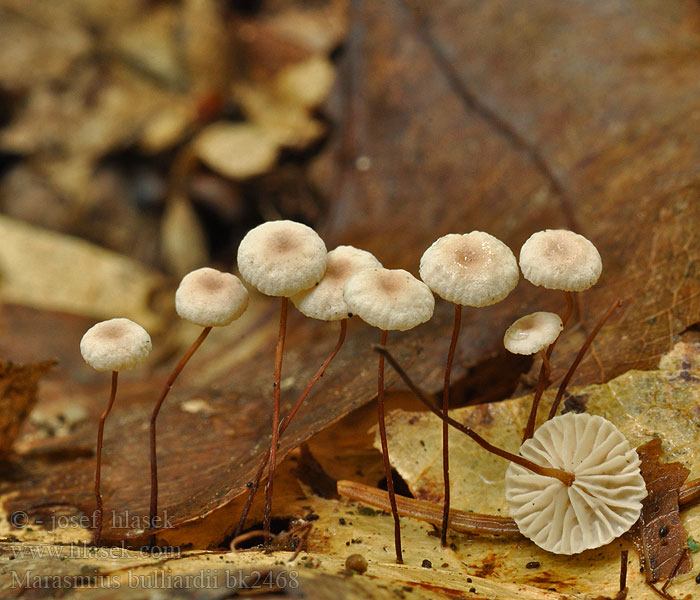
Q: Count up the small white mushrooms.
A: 9